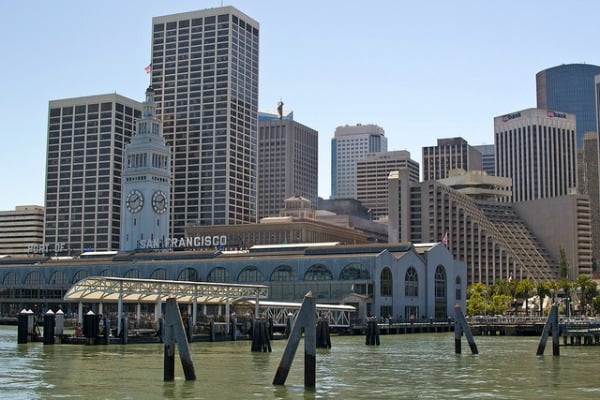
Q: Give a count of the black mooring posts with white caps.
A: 3